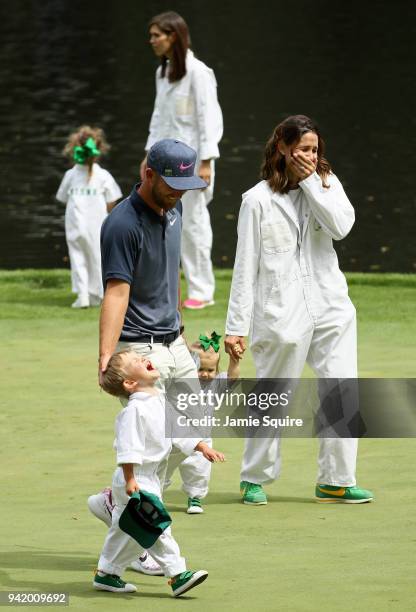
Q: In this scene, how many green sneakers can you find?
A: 5